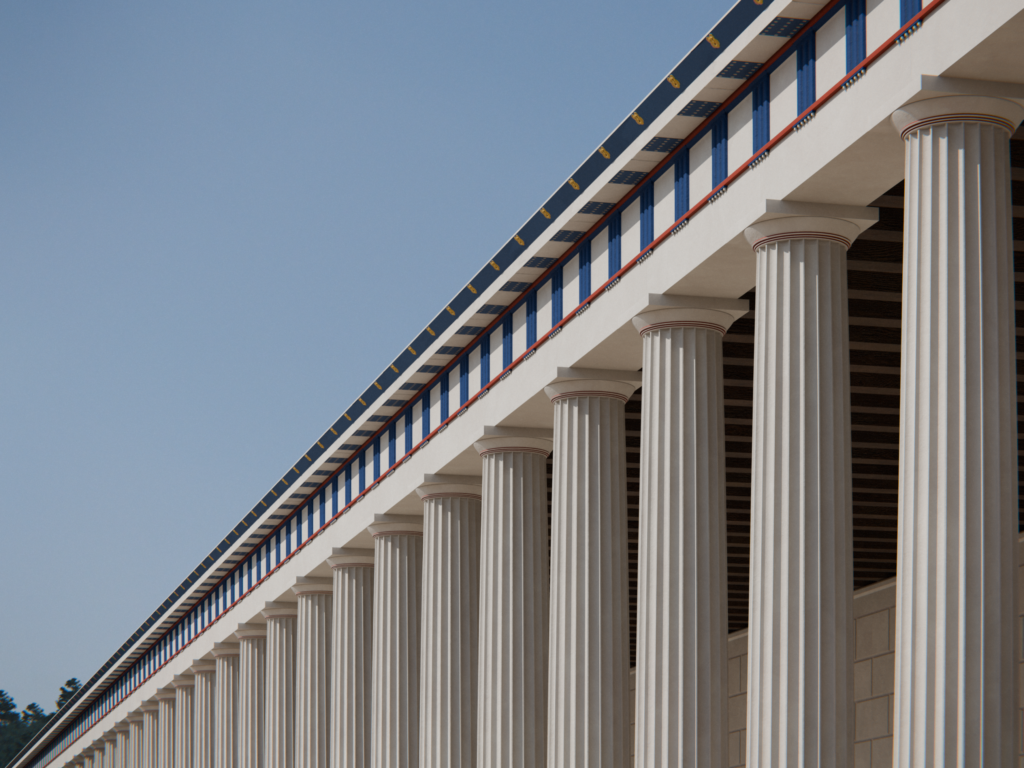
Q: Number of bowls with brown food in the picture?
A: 0